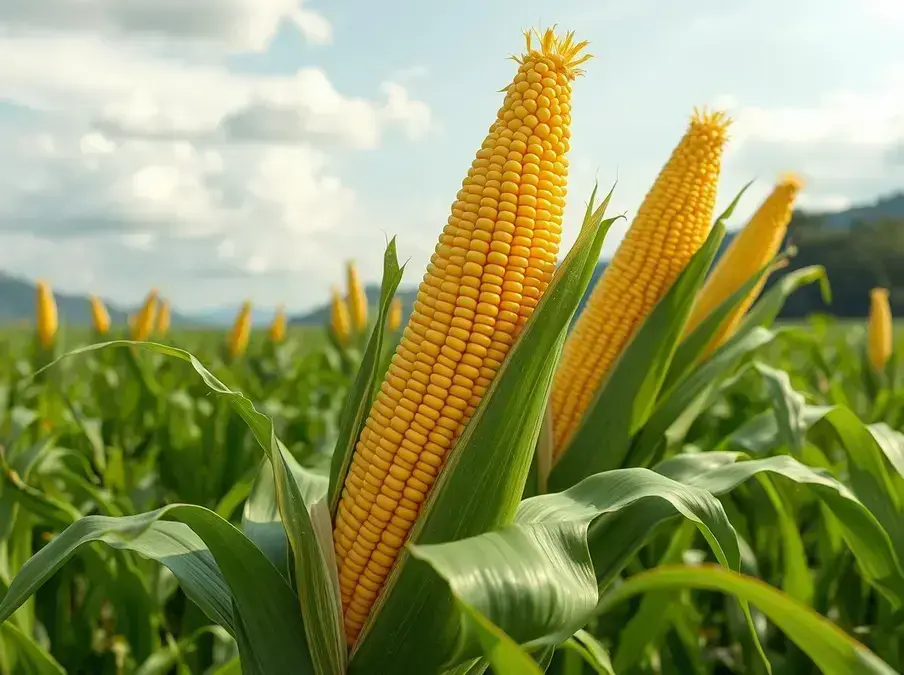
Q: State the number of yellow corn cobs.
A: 13